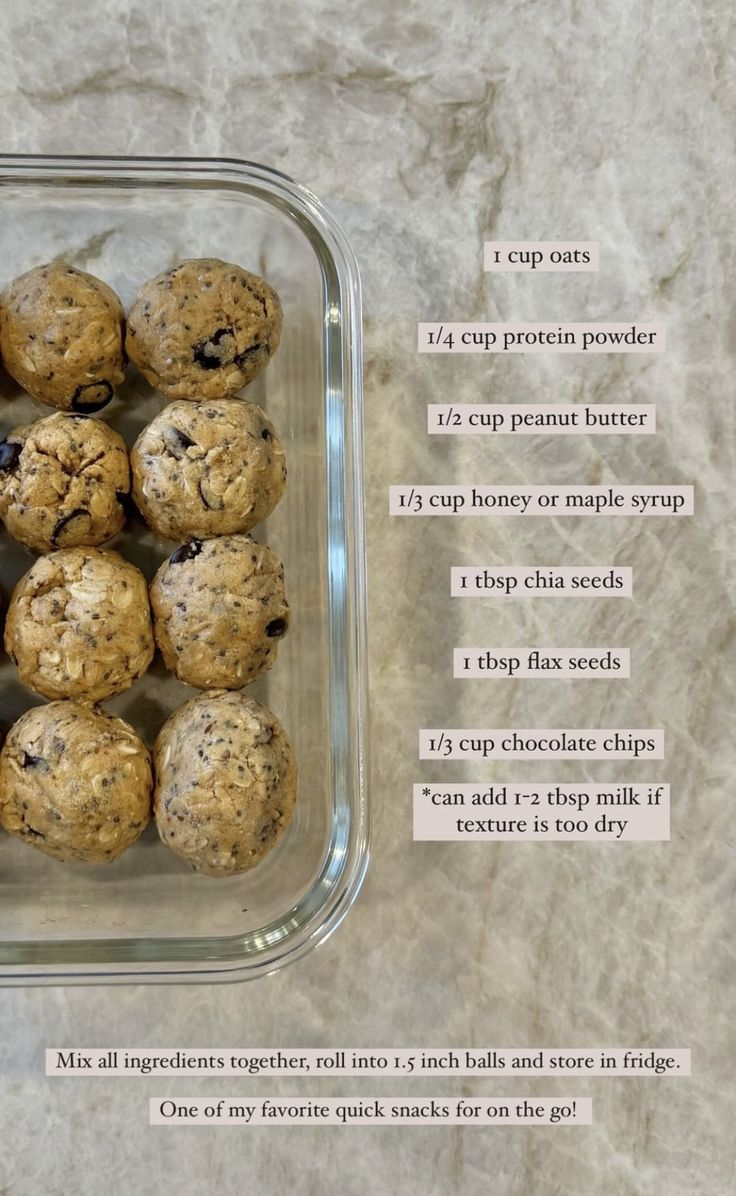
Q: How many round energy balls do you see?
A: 8